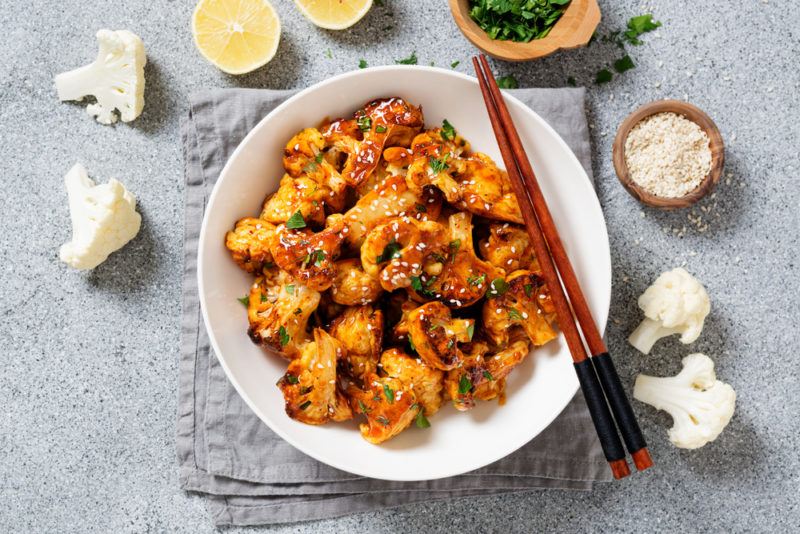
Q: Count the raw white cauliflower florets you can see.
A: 4